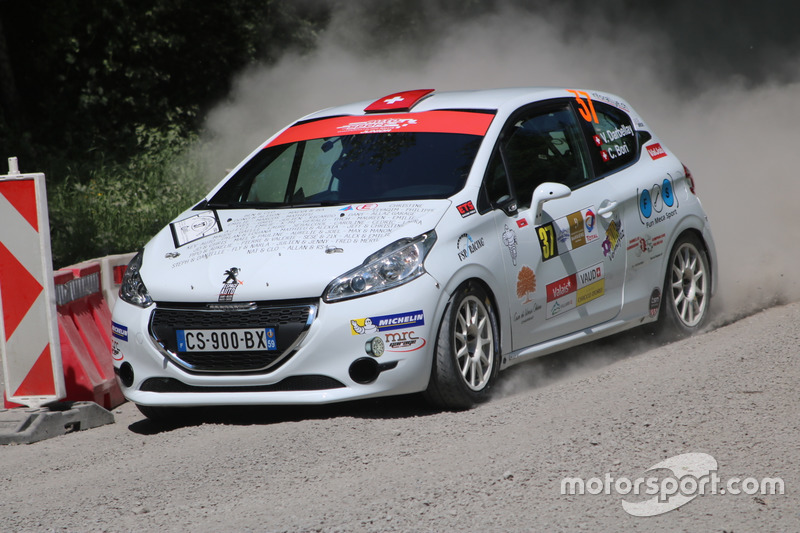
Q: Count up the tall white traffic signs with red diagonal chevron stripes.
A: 1